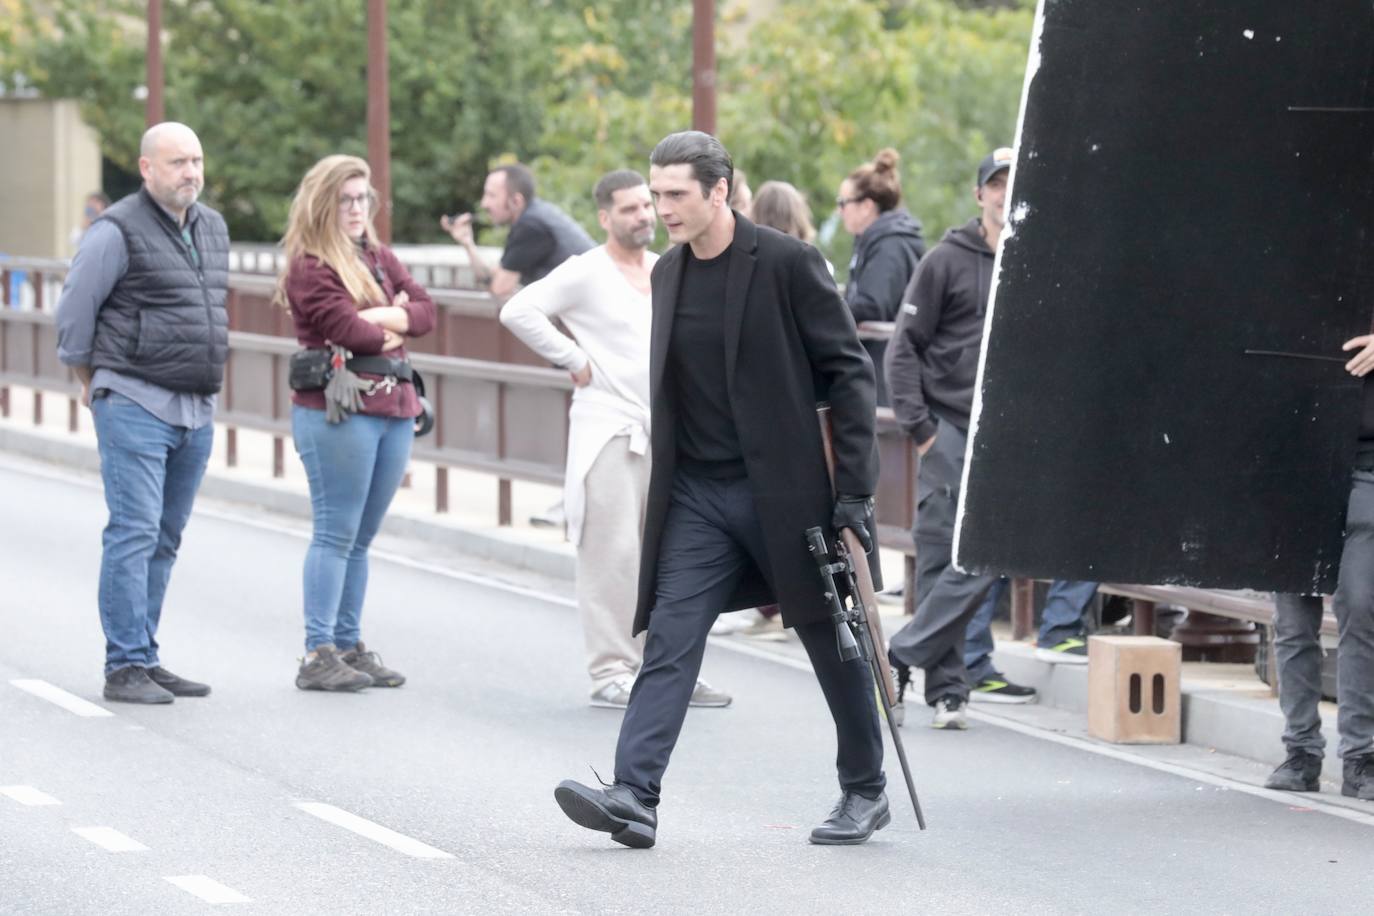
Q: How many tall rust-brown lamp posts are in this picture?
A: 3